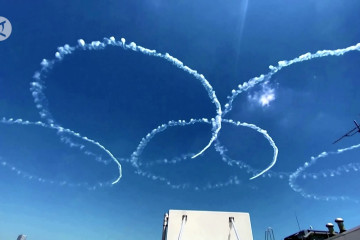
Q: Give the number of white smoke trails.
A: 5